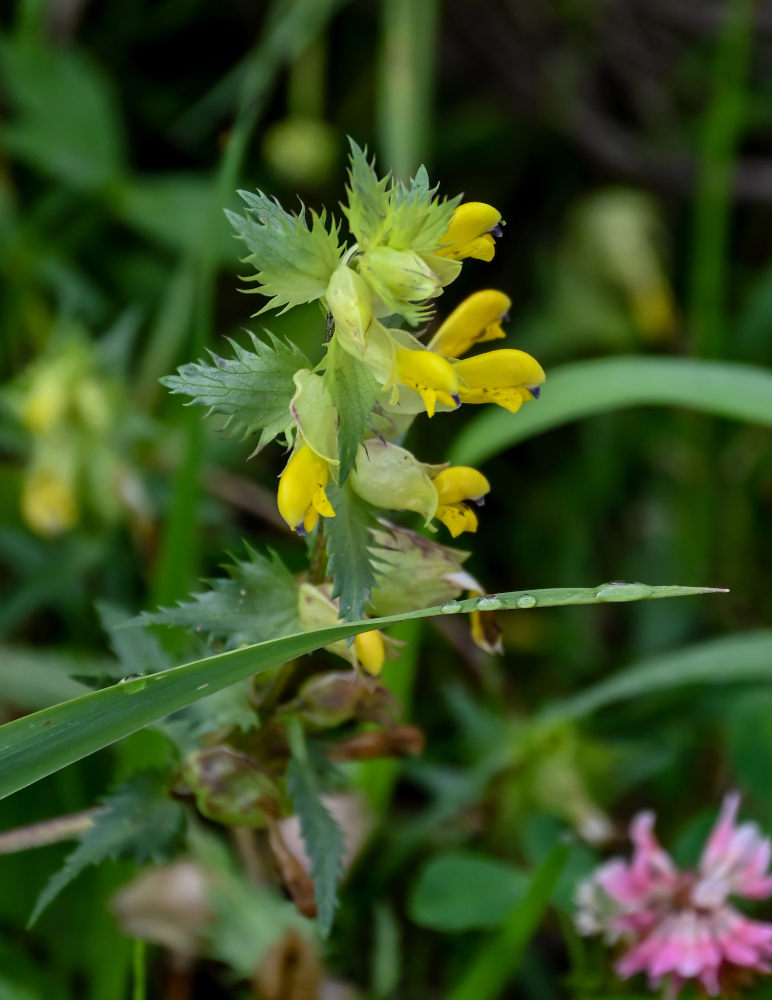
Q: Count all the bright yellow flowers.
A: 7